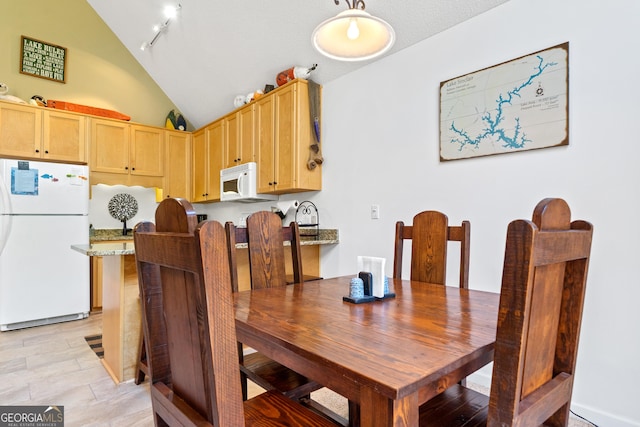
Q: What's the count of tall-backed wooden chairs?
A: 4